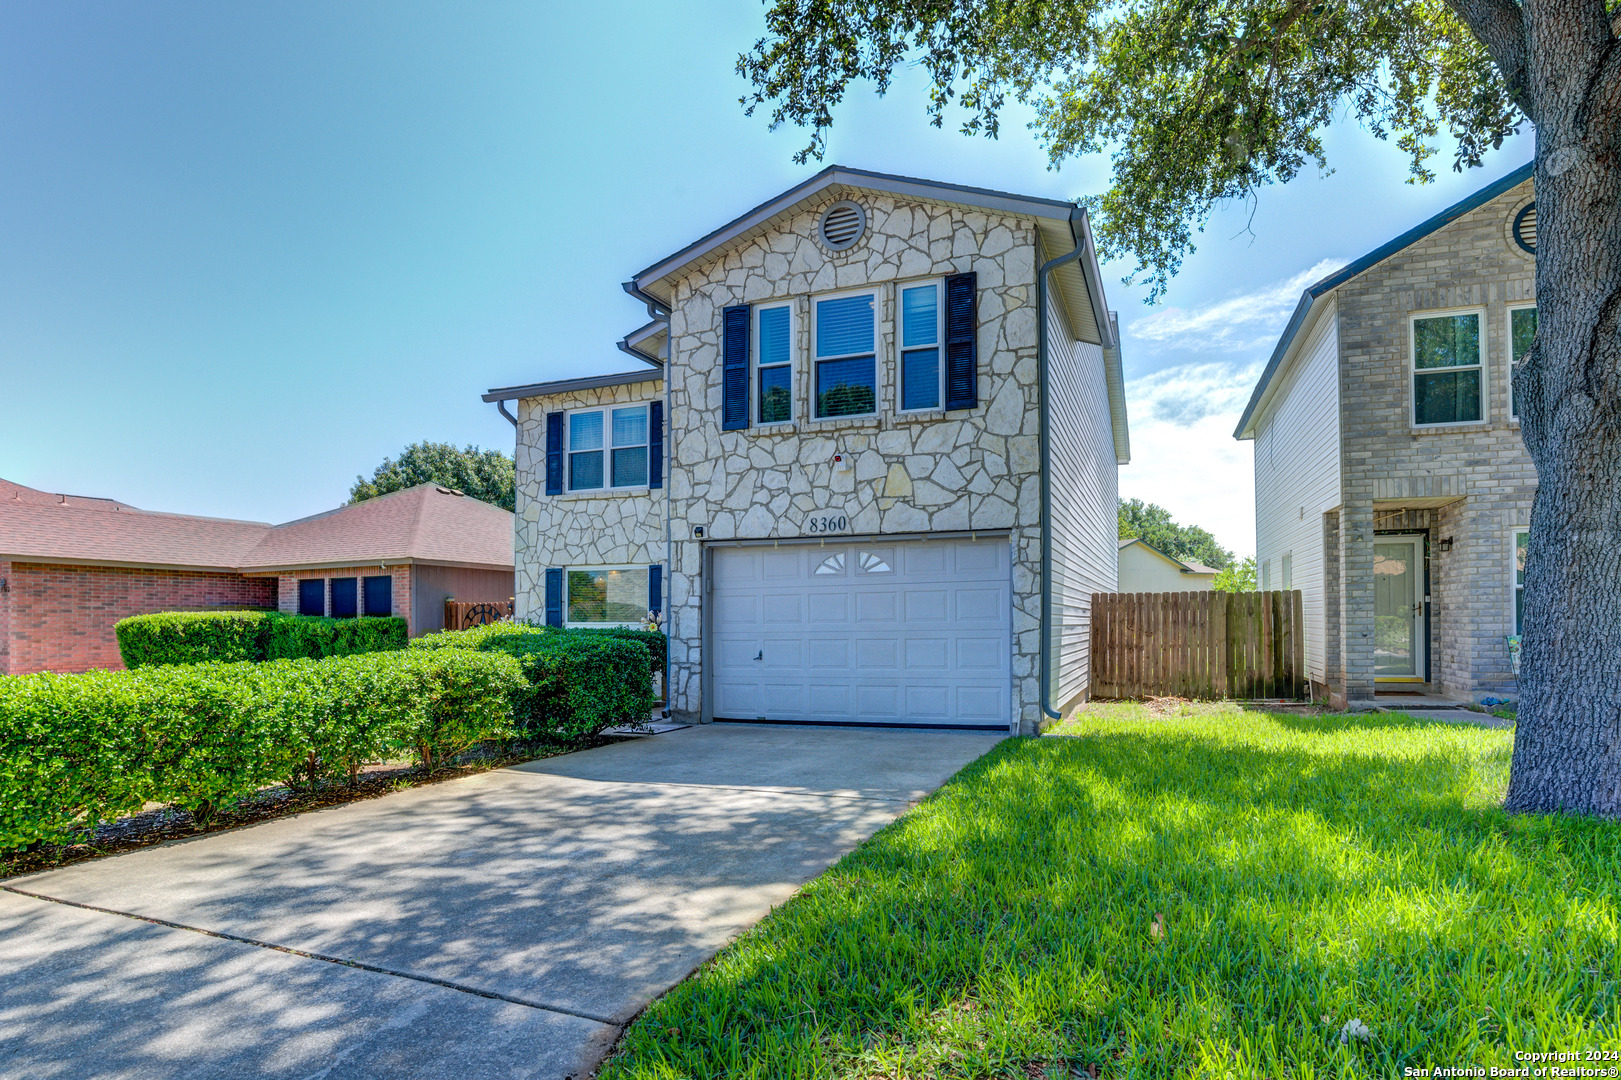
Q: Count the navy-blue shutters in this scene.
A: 6